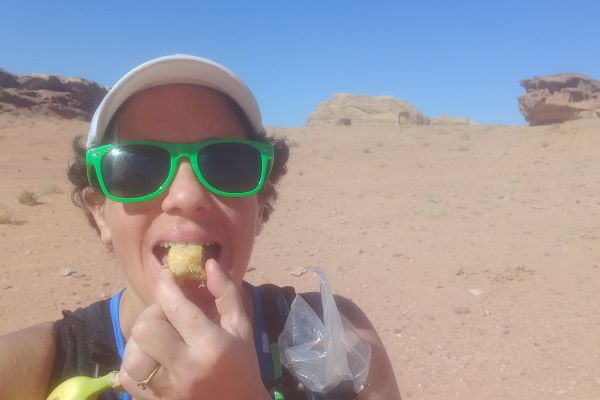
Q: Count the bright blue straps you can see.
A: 2